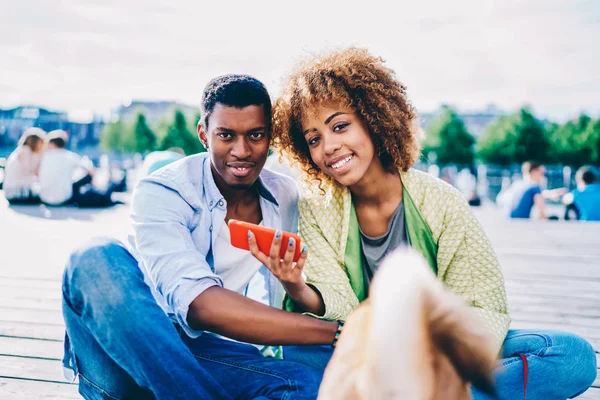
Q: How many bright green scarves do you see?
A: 1